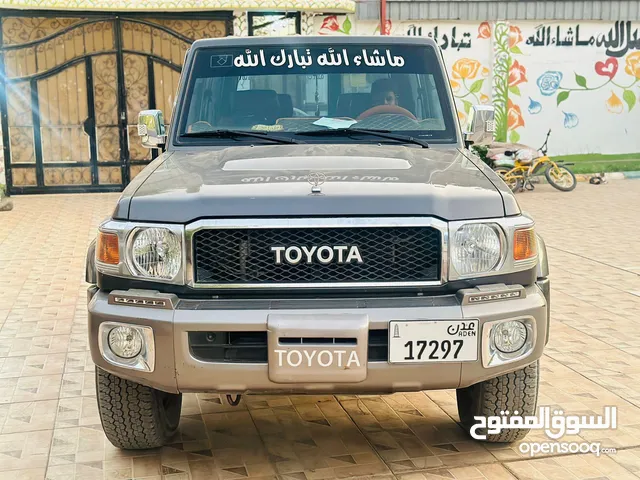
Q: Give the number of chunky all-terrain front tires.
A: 2